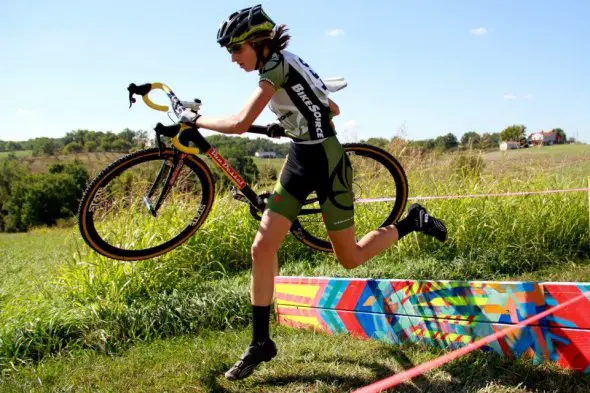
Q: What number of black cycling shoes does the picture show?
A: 2